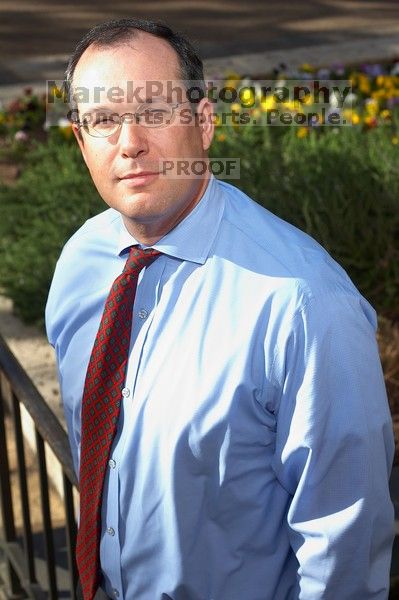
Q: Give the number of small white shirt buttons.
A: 5